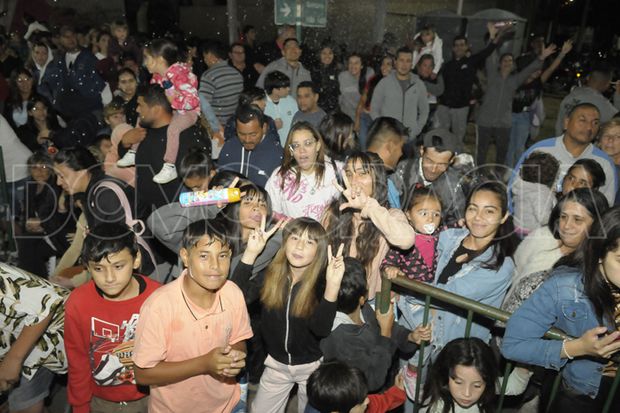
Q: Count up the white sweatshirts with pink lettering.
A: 1